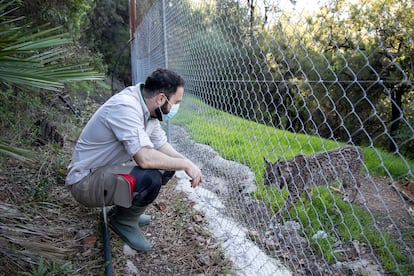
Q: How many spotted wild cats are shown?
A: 1